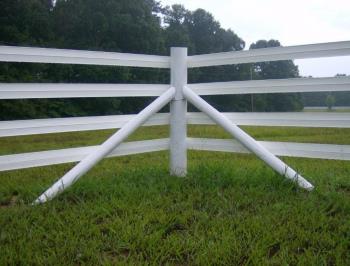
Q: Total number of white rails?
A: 8